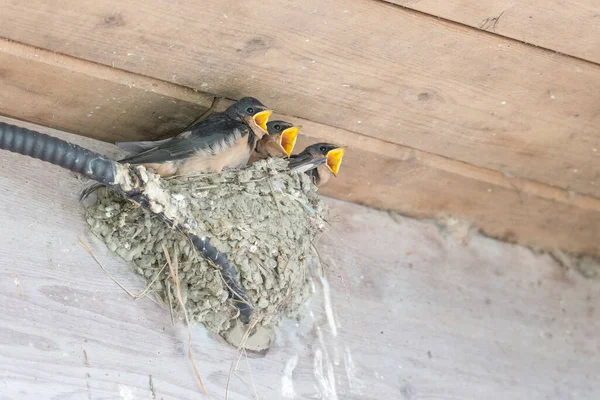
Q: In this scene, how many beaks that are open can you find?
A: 3